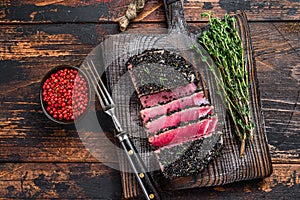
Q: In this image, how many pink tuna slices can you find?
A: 4